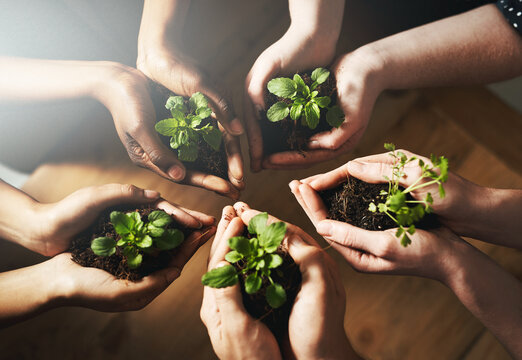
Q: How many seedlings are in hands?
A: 5